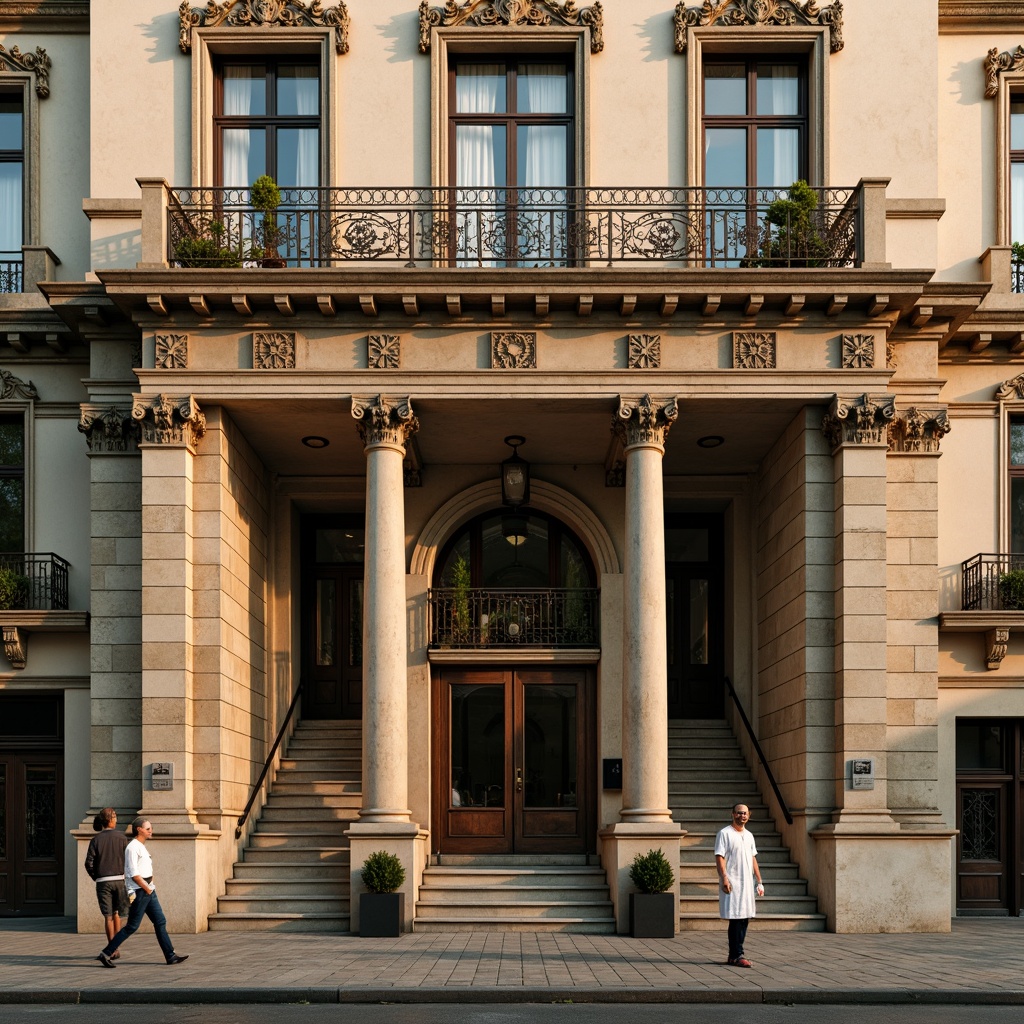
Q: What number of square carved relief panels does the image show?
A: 7